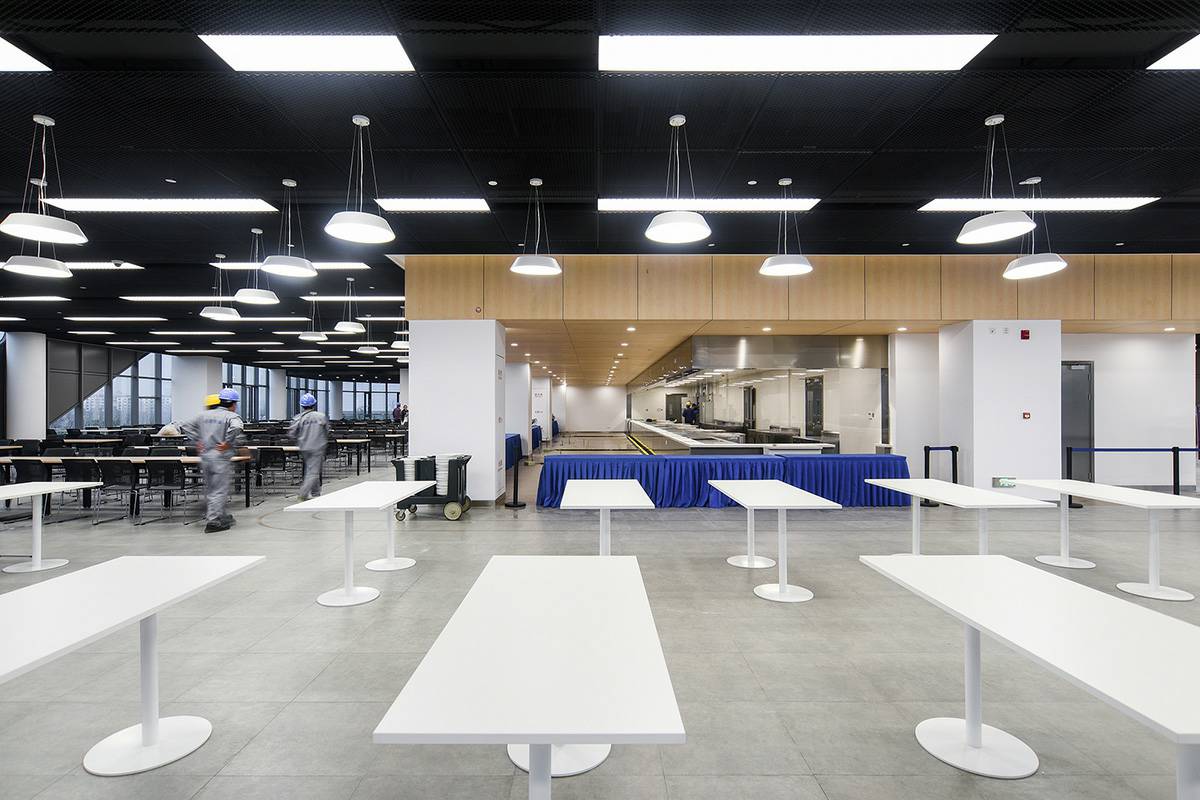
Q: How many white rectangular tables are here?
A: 9